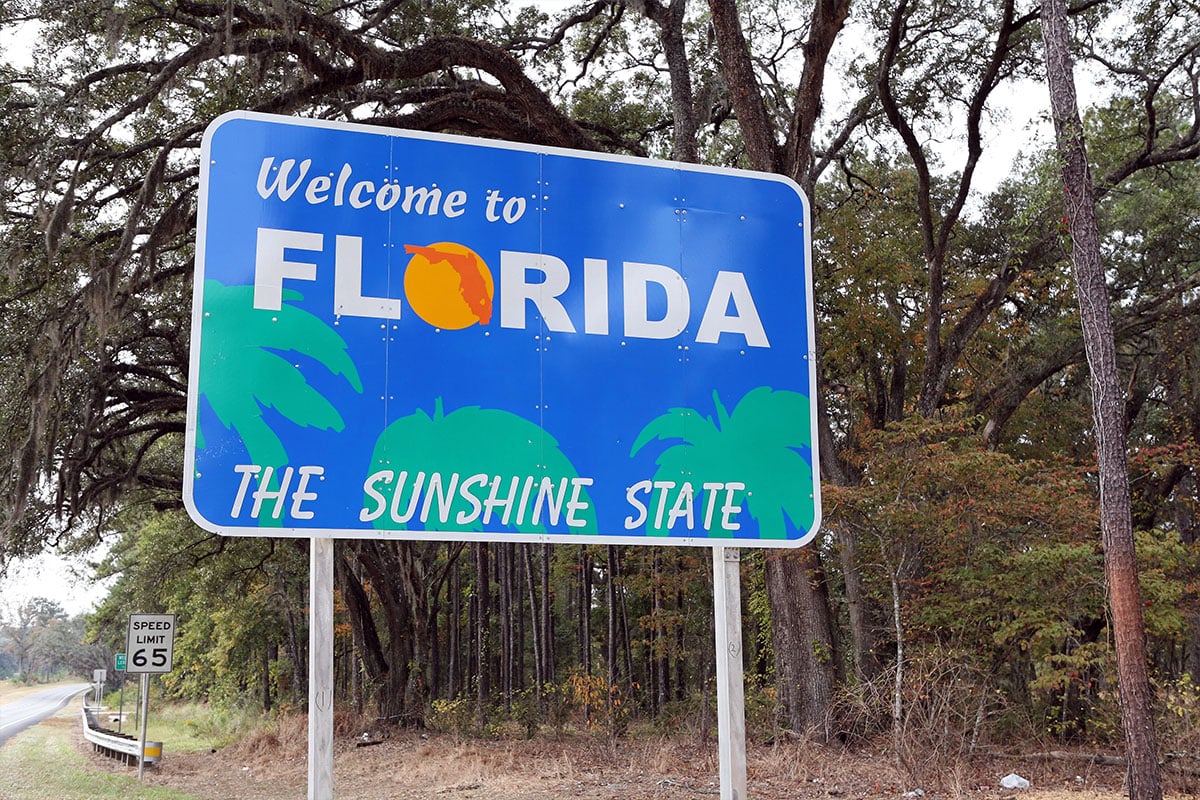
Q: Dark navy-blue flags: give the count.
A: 0